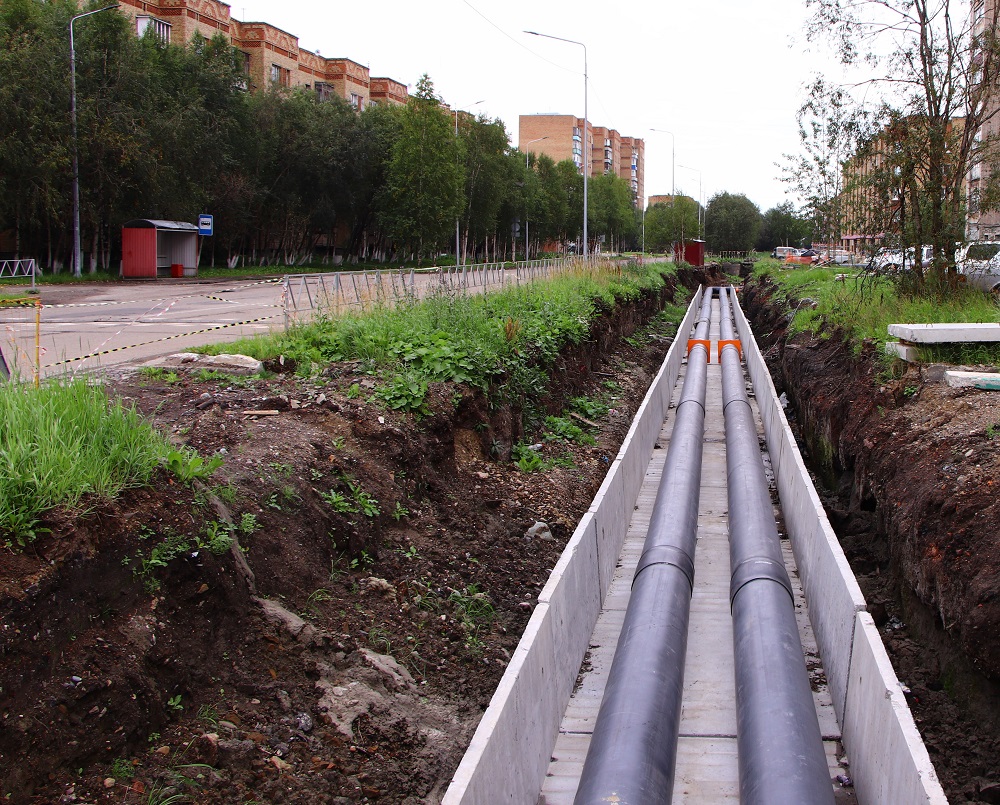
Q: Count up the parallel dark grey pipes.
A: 2